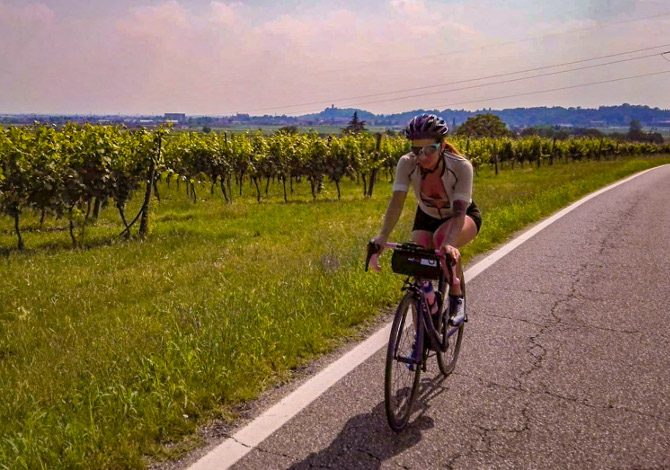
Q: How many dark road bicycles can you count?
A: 1